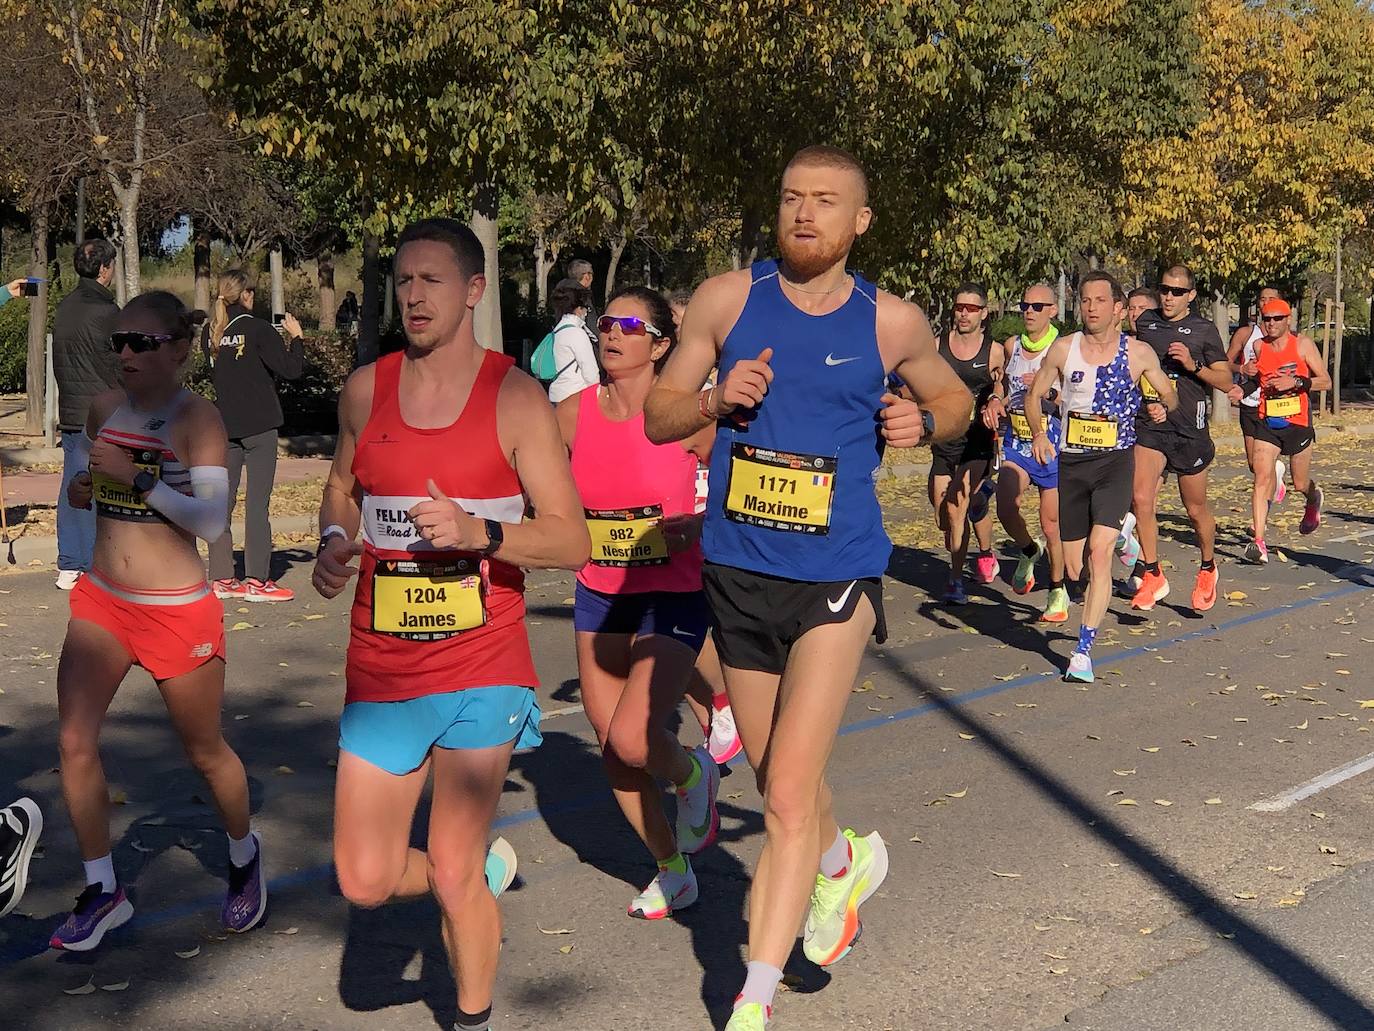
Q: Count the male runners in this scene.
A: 9